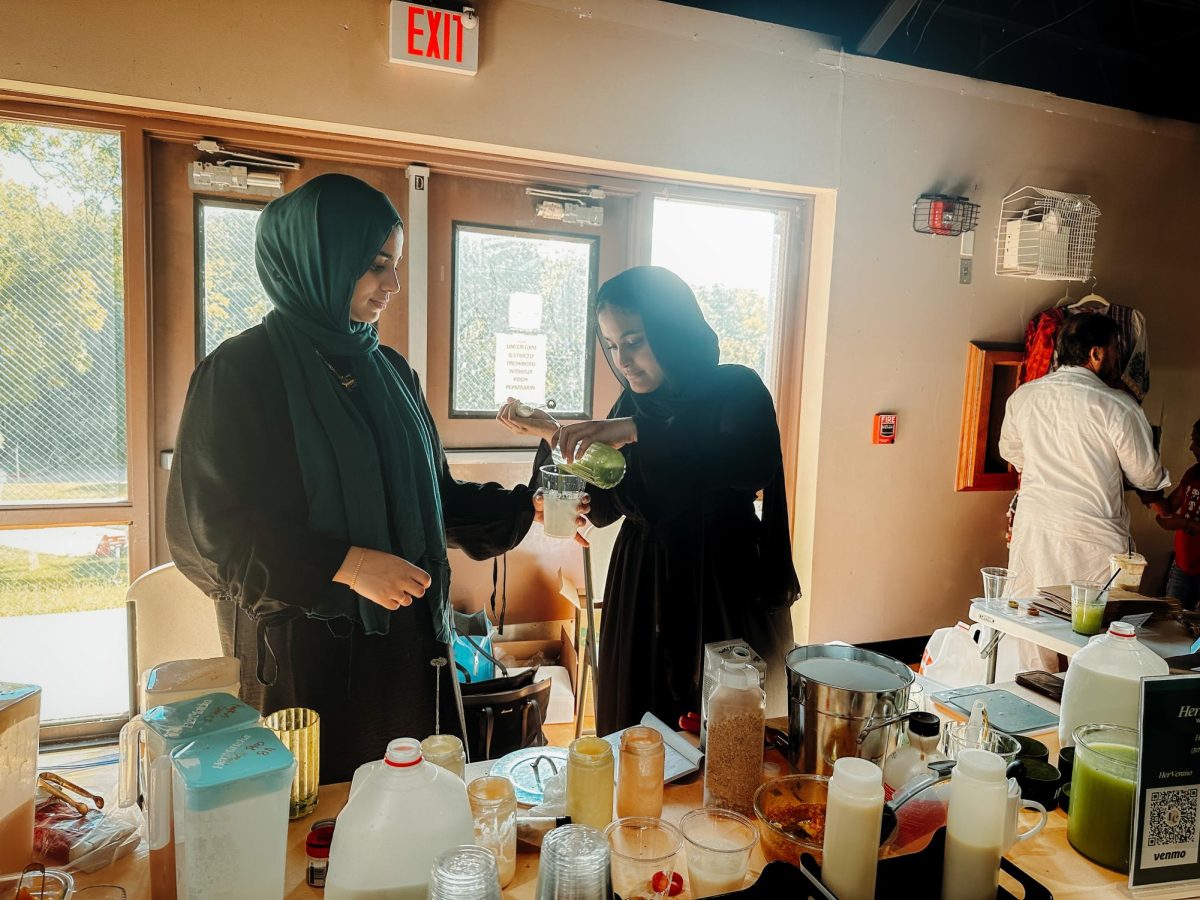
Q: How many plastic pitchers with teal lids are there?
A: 2